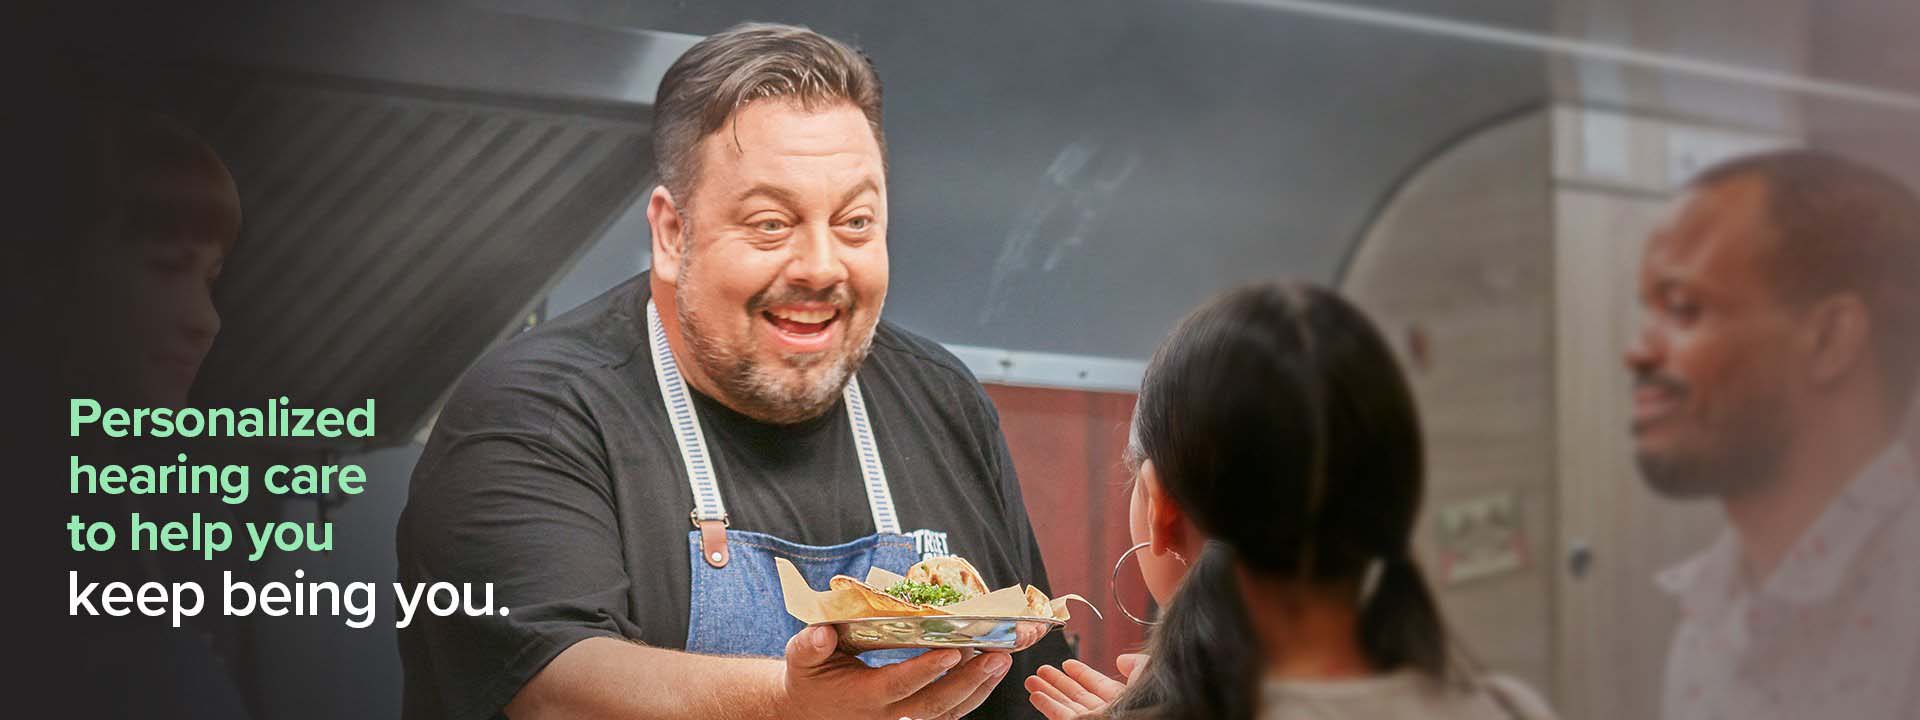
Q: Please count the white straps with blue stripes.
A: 2